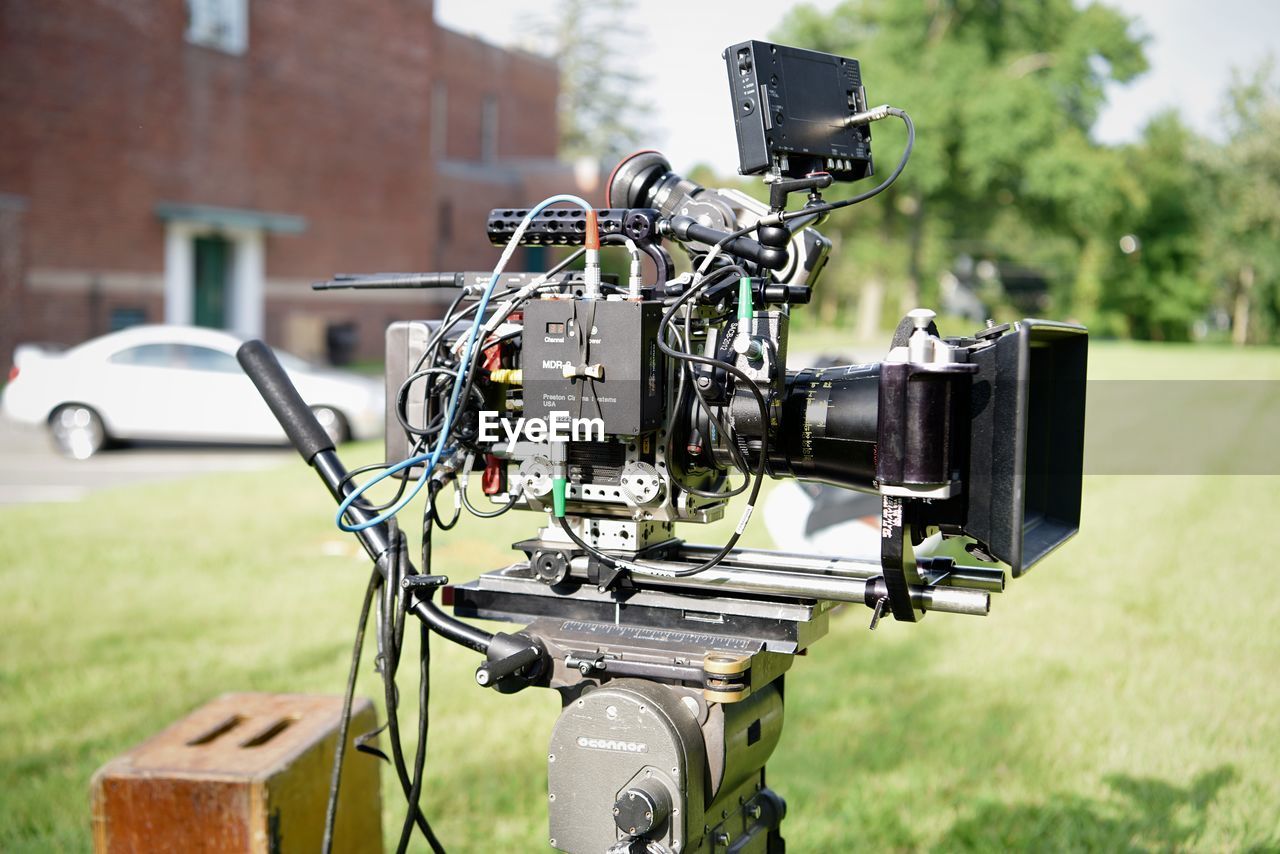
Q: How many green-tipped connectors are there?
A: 2